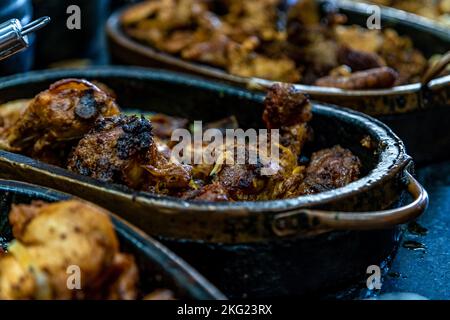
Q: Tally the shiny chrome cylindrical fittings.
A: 1